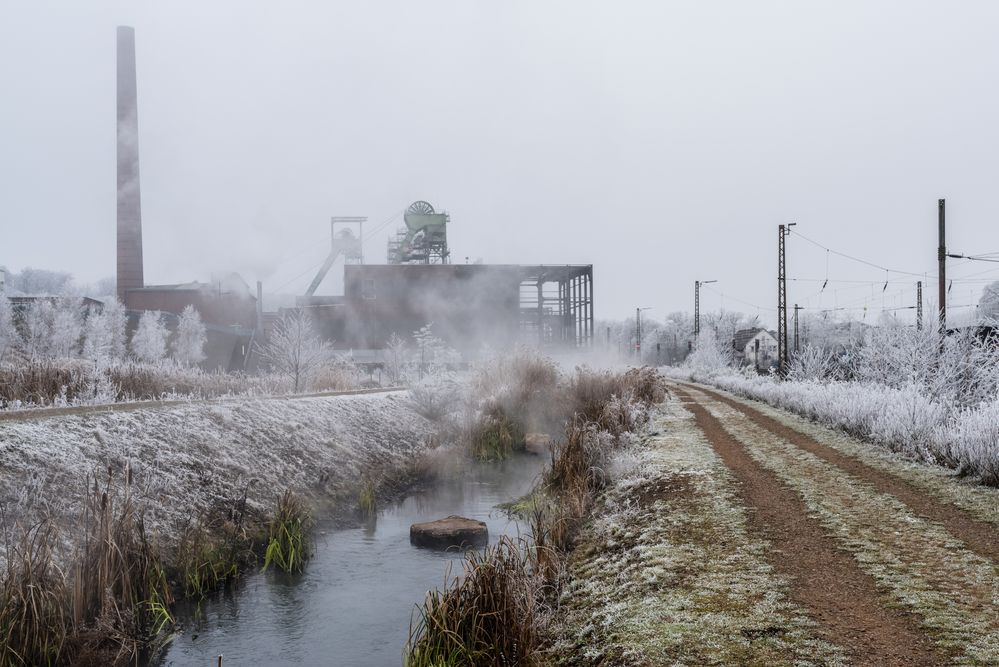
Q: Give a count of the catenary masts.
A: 6